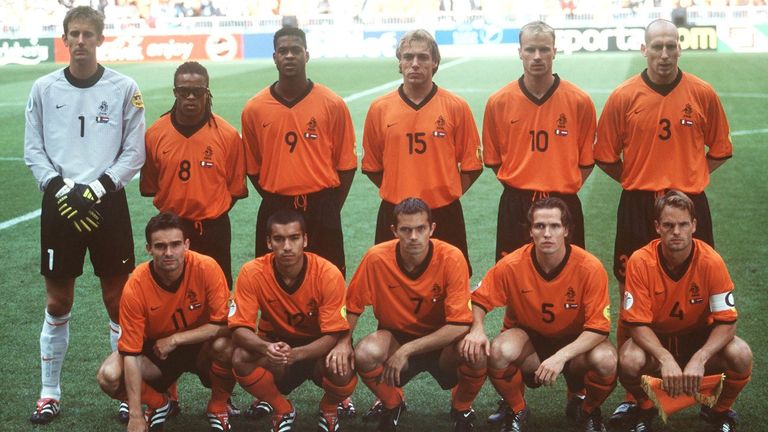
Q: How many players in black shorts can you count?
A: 11